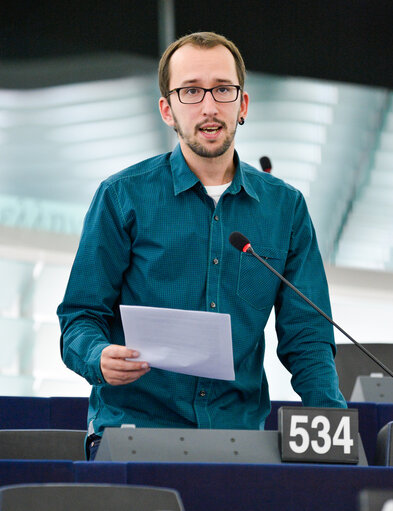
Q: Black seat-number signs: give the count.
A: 1